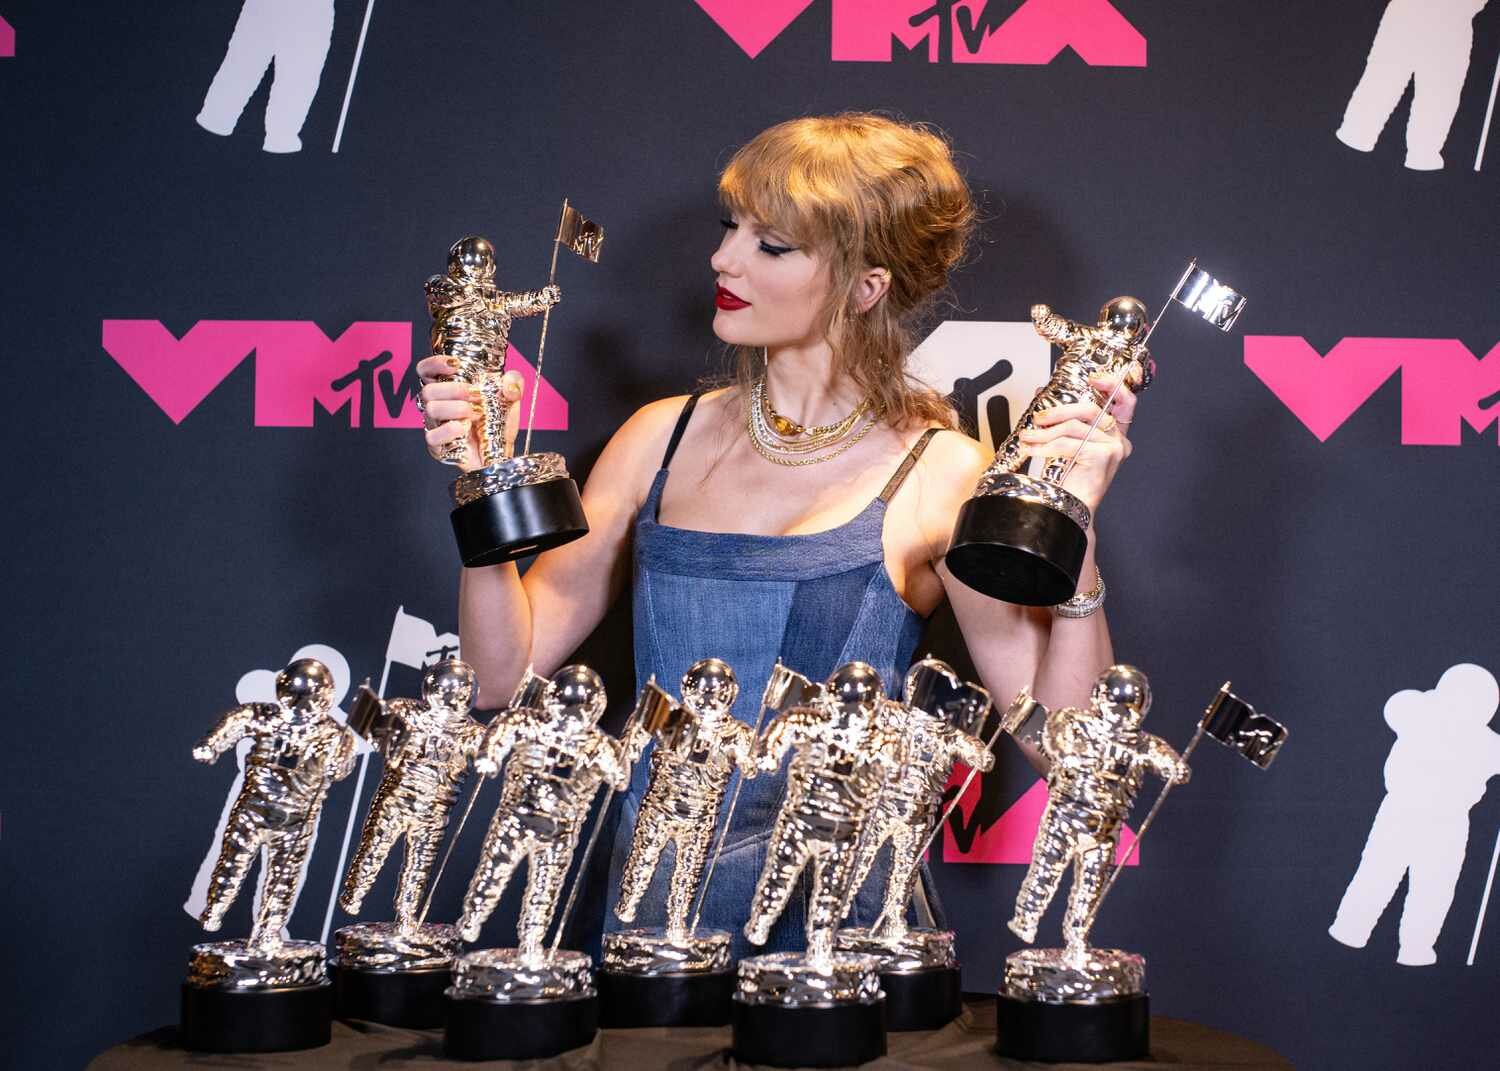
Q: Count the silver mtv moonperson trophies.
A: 9